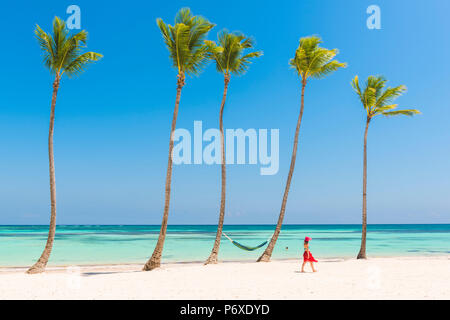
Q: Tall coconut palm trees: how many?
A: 5